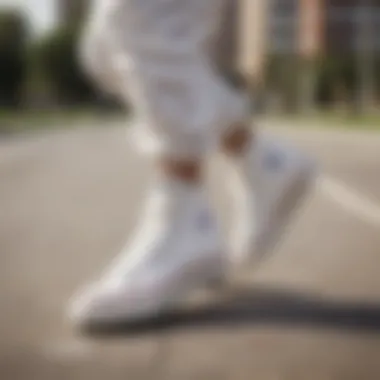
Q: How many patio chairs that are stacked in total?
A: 0